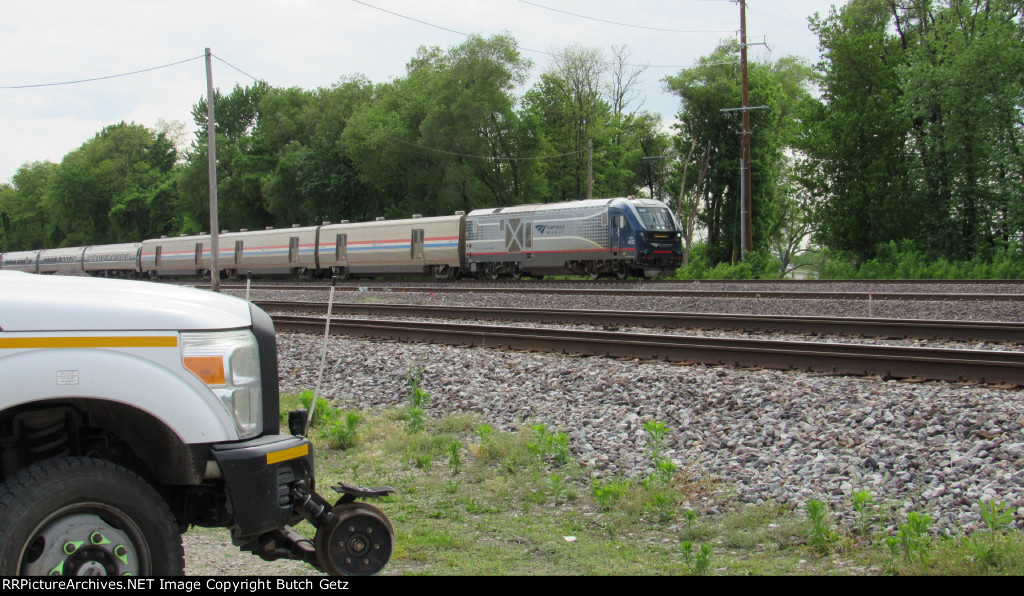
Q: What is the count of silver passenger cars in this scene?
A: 3